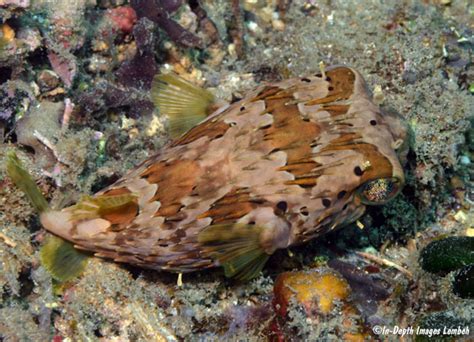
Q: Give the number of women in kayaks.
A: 0